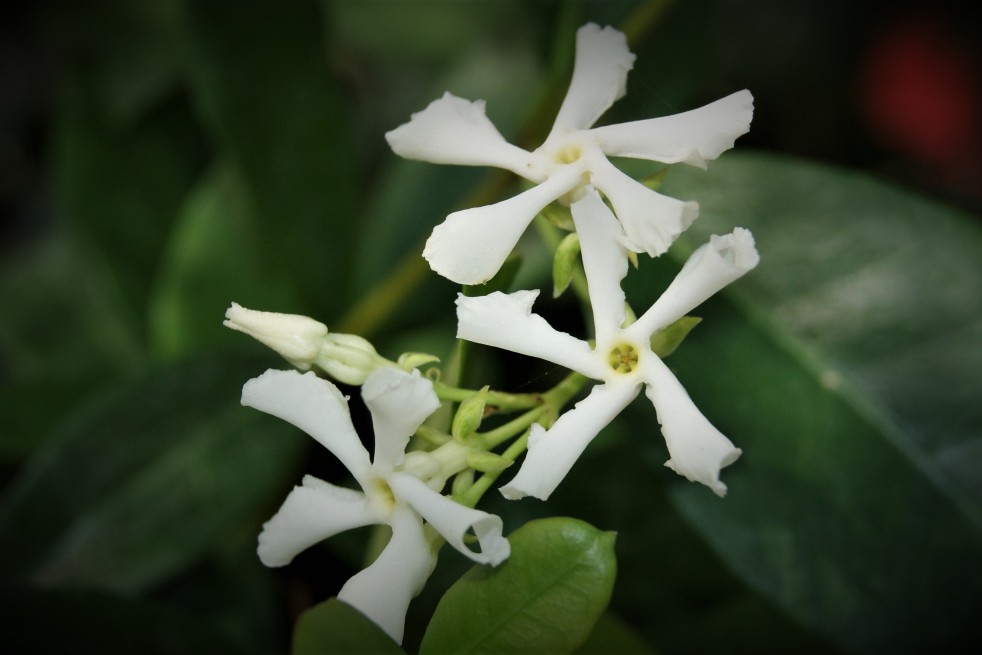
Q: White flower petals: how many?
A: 15